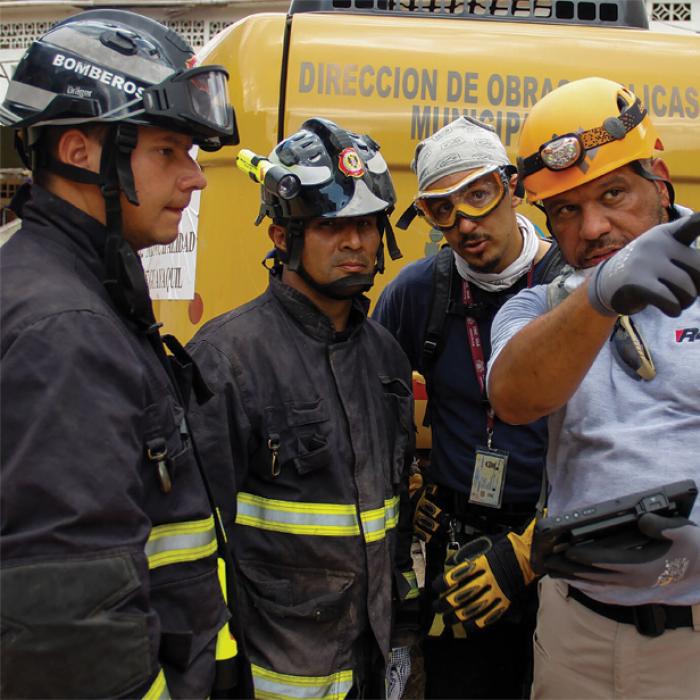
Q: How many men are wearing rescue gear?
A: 4